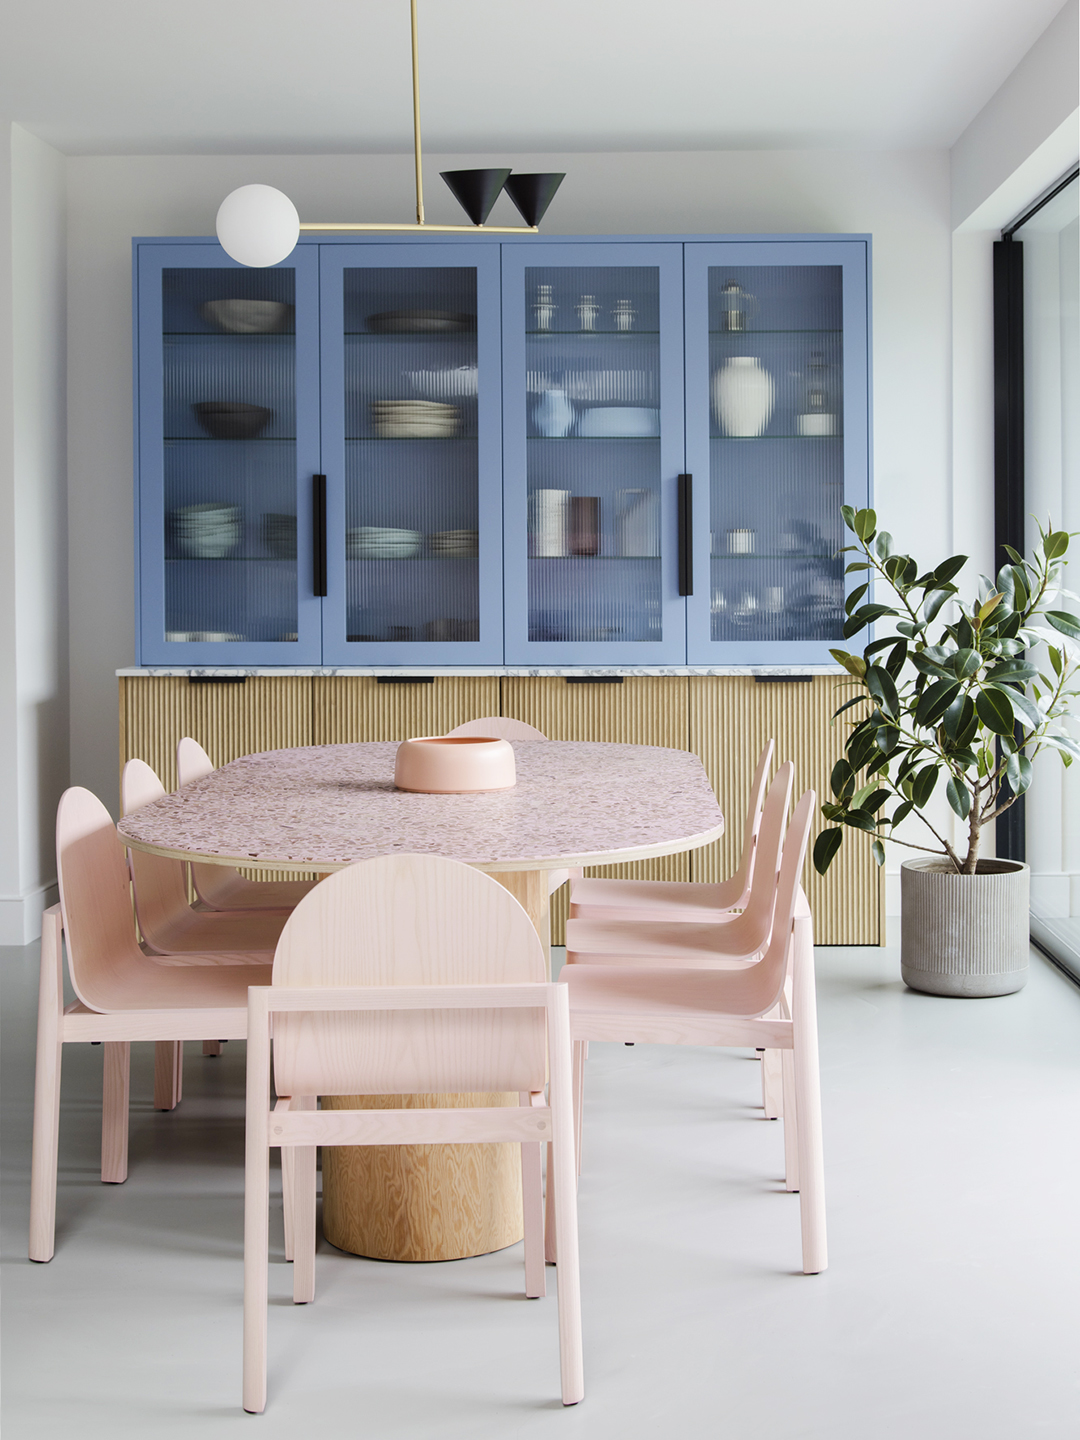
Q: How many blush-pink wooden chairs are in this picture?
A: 8